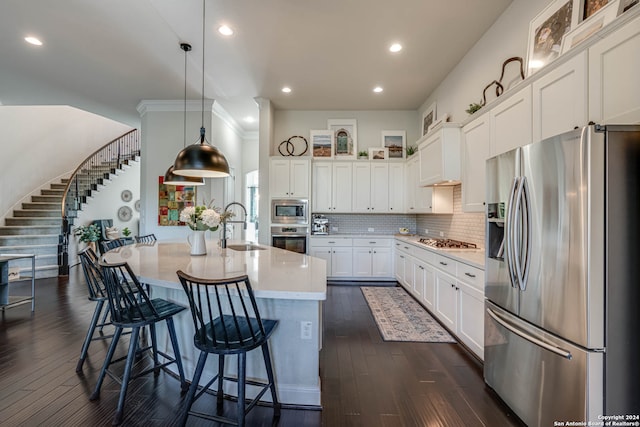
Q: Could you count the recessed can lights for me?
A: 6